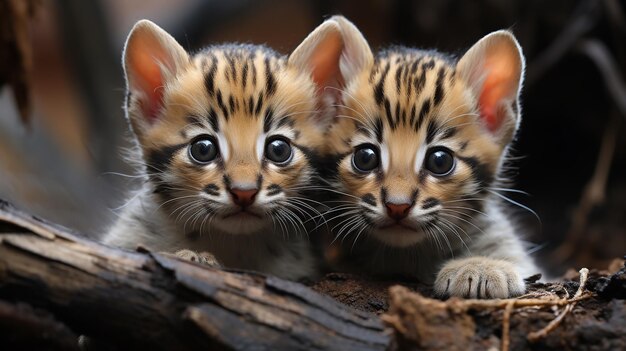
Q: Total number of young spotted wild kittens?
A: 2